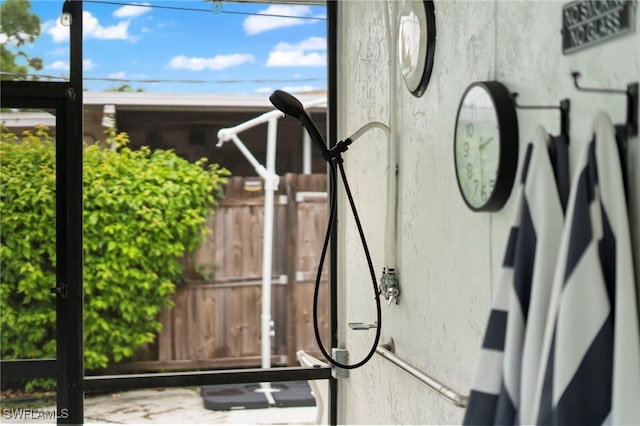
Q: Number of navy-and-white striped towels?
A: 2